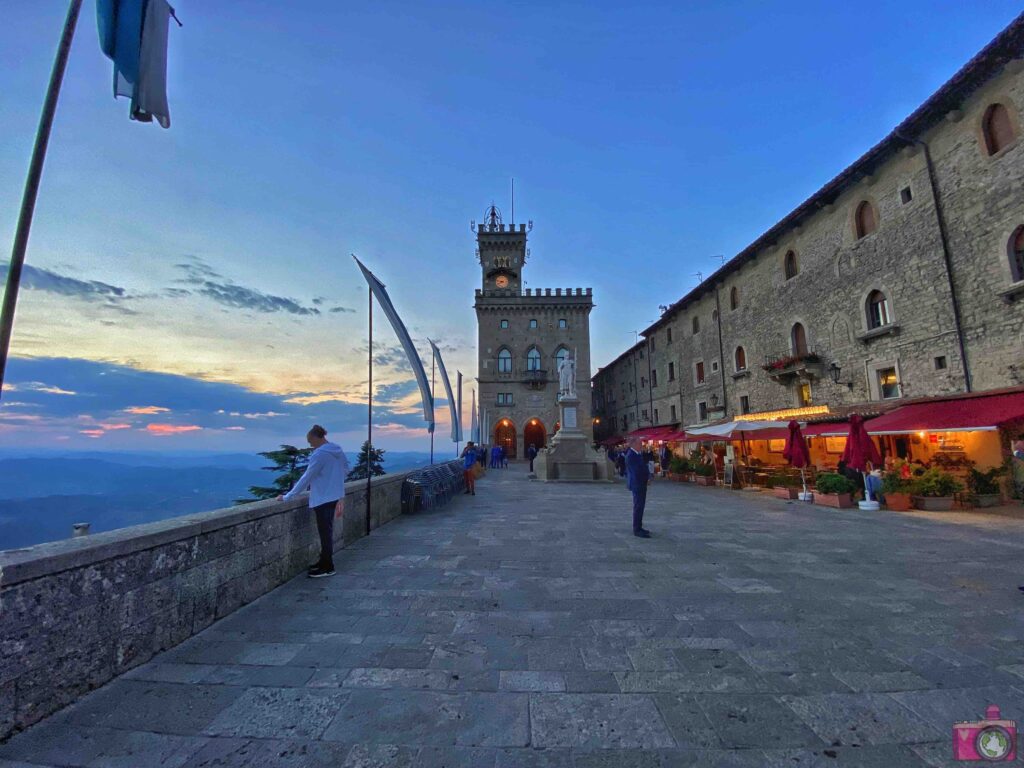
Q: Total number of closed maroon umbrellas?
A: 2